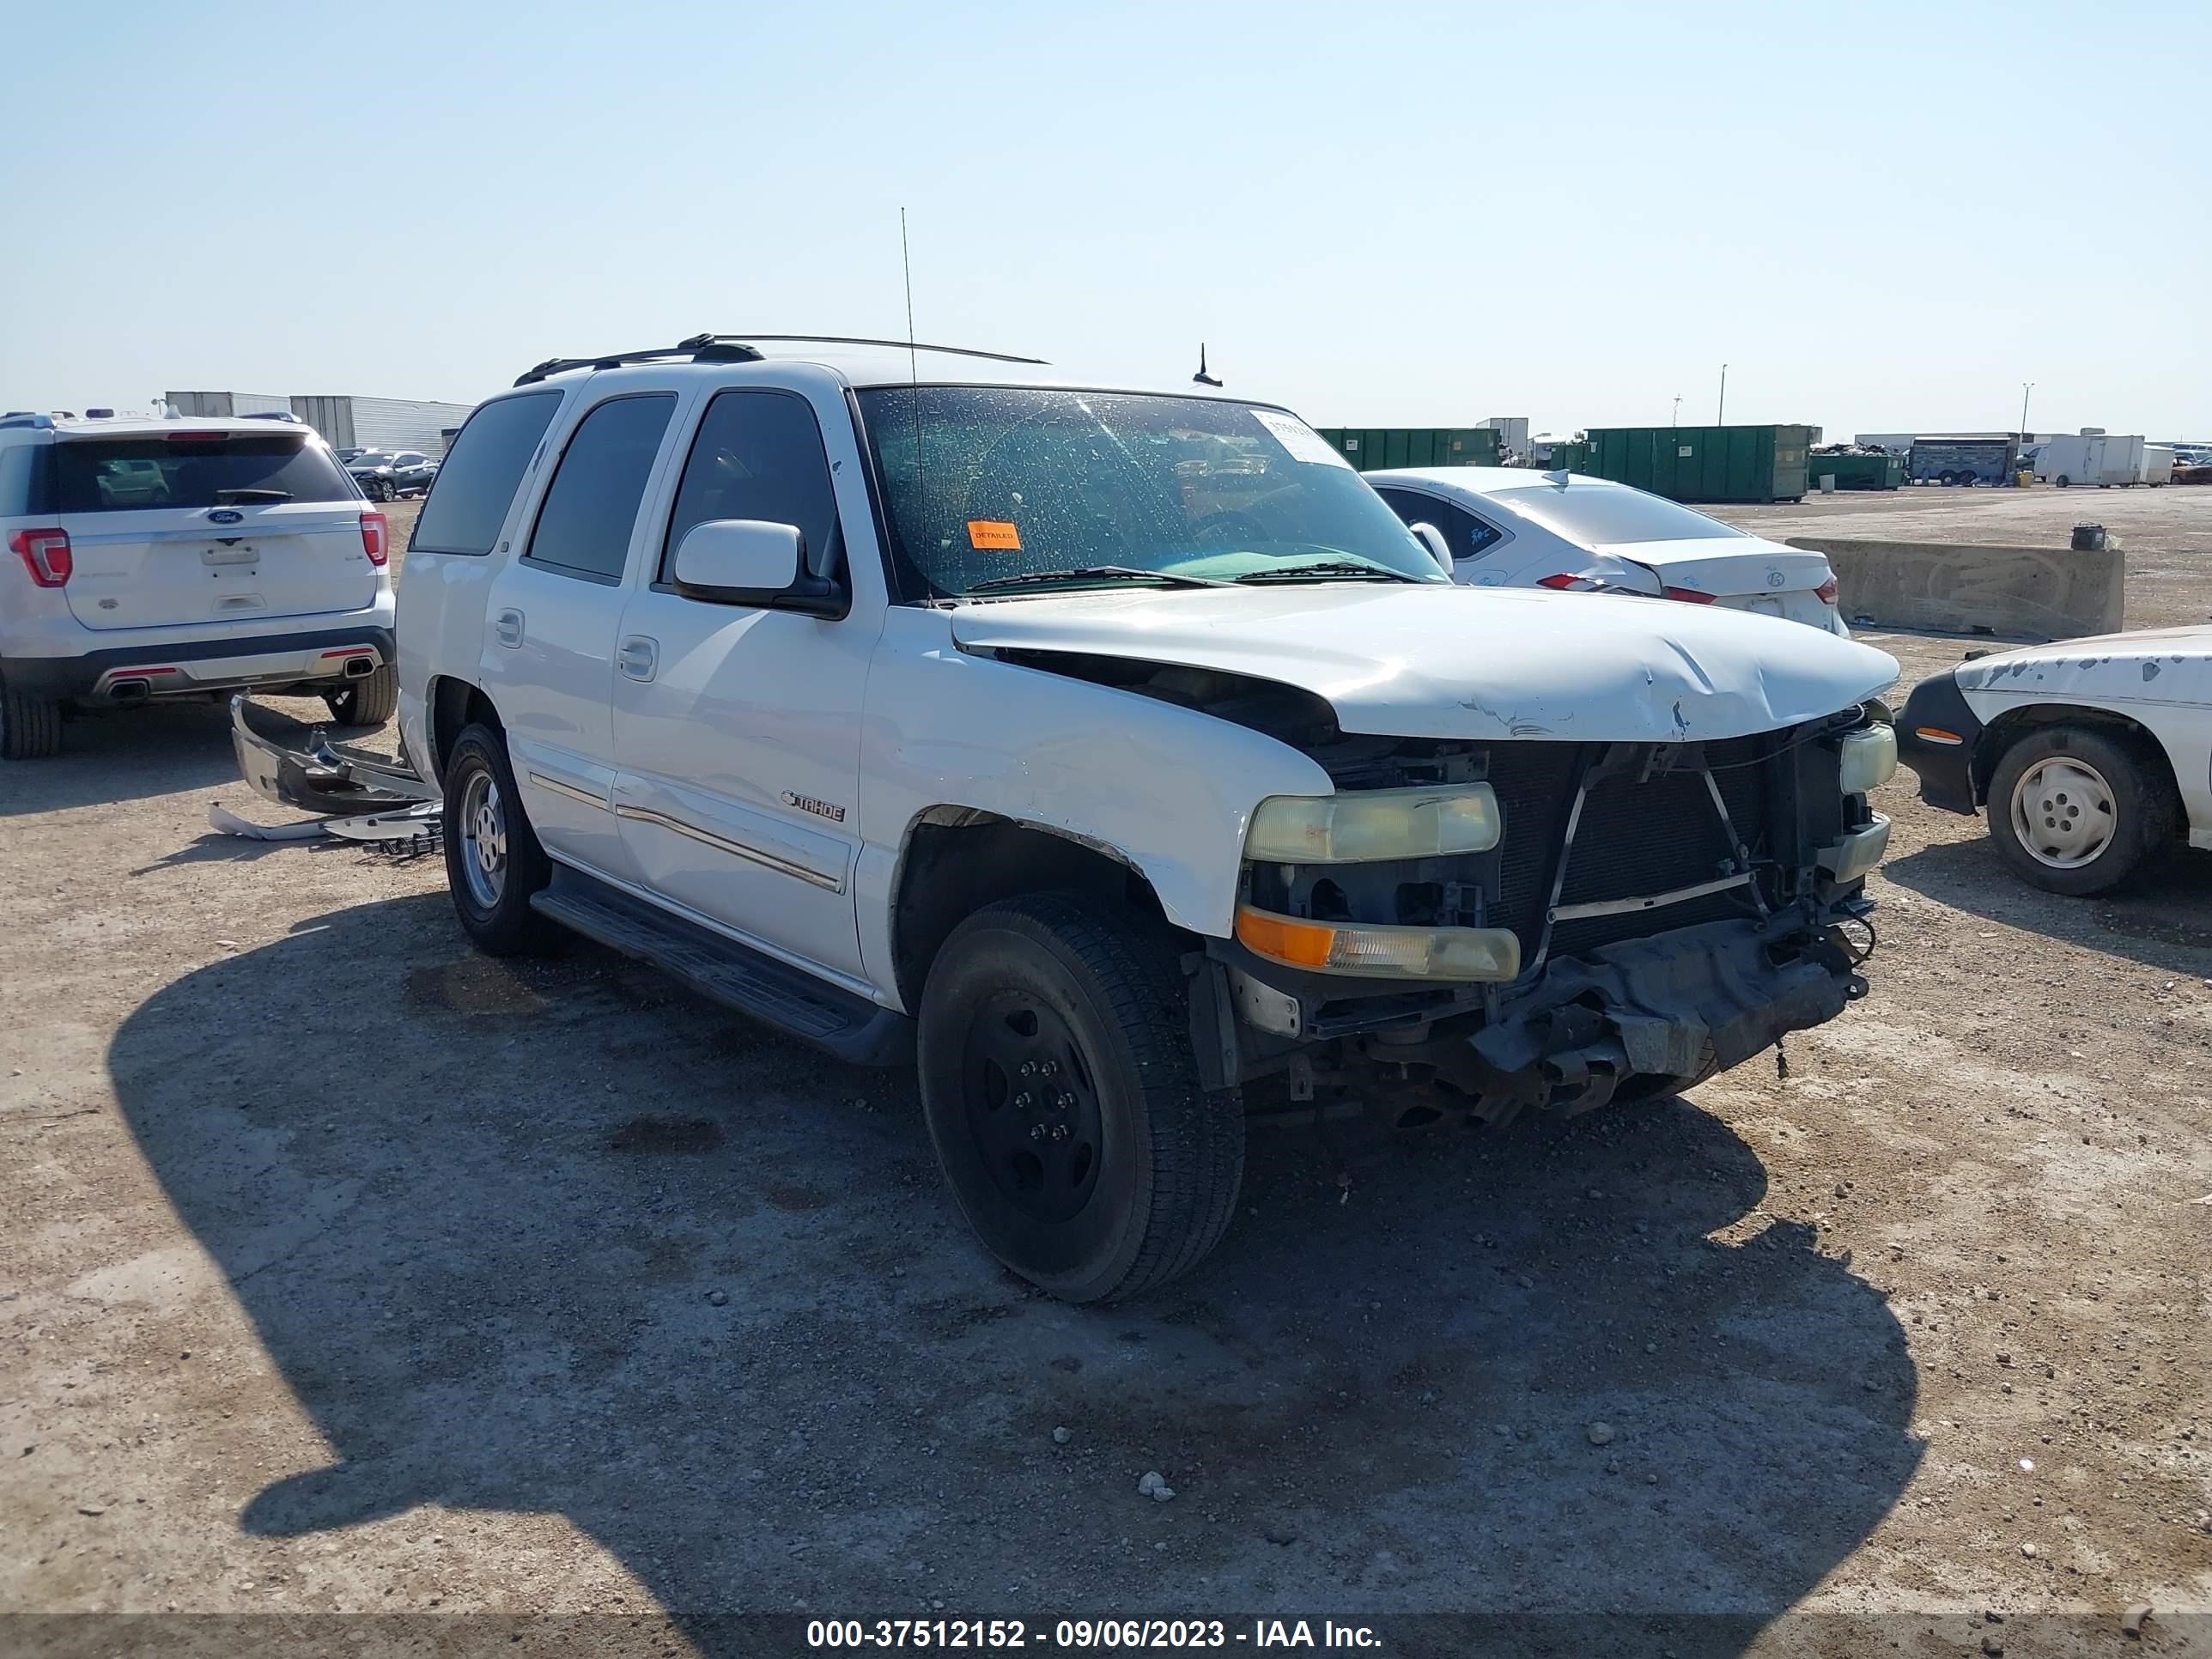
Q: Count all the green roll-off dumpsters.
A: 4